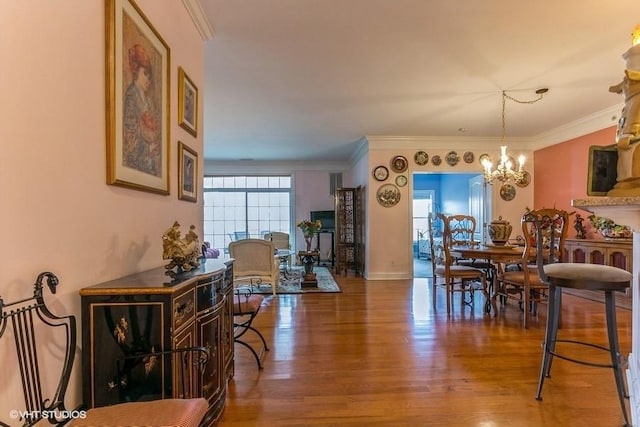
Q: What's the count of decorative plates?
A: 12